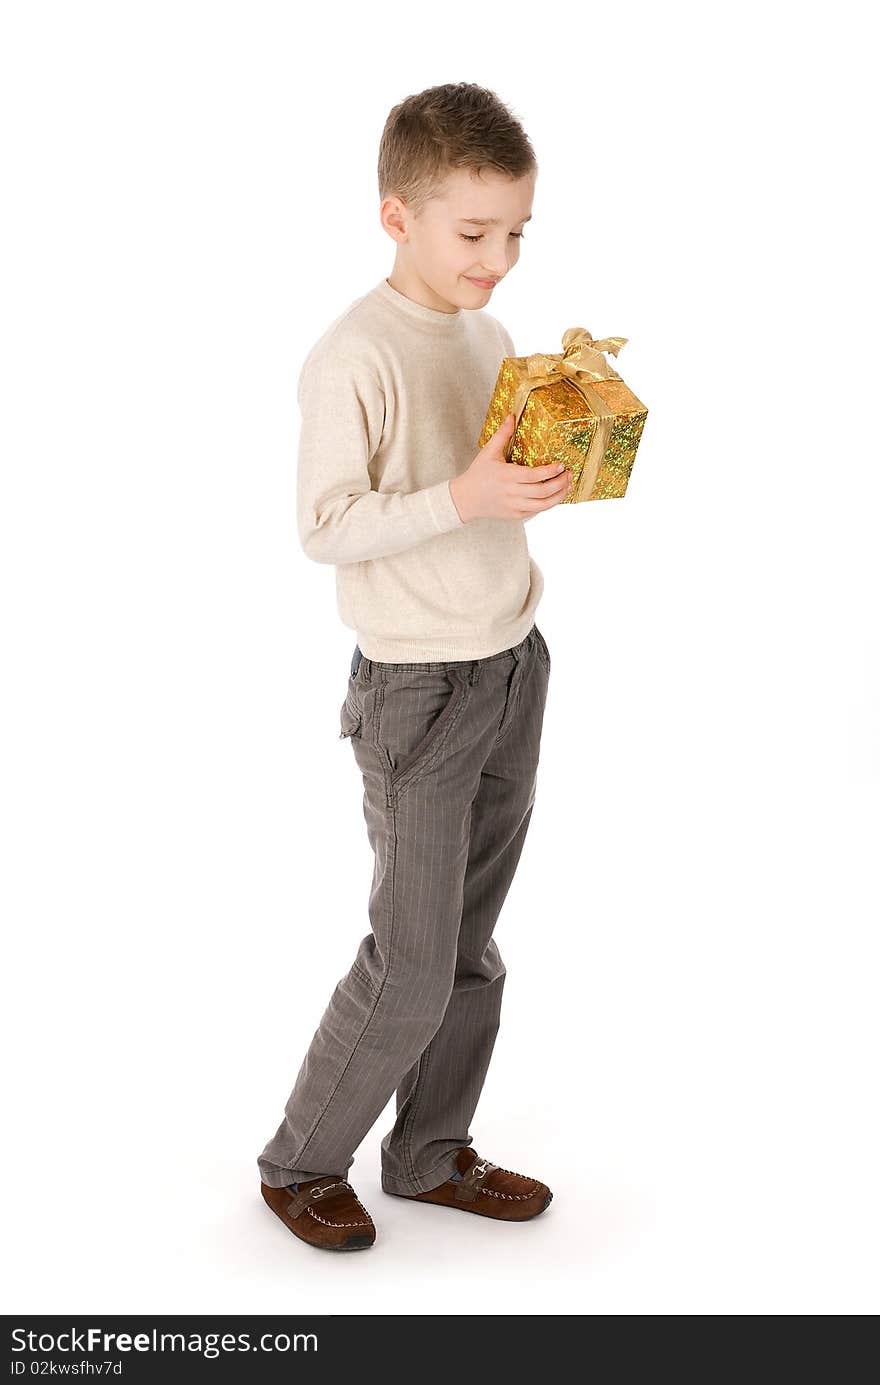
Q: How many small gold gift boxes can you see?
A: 1